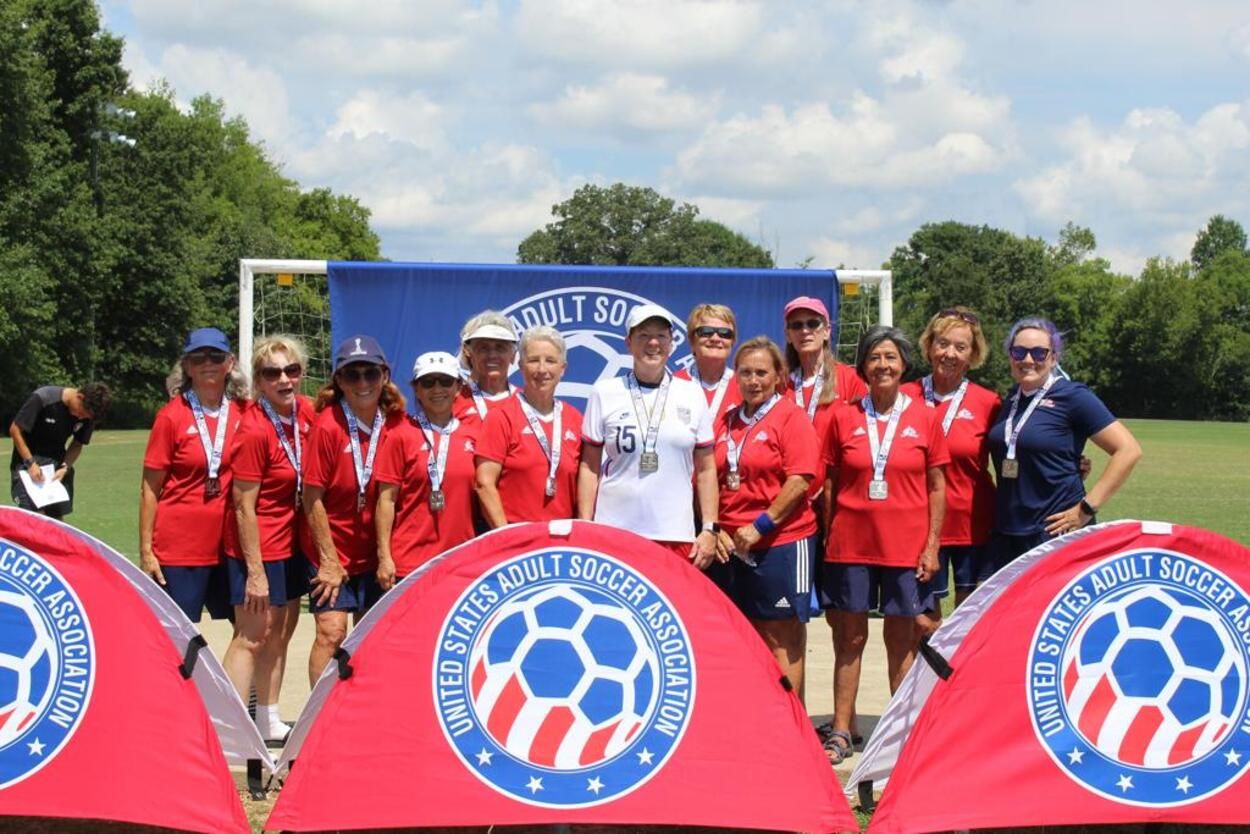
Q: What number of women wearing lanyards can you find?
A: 13